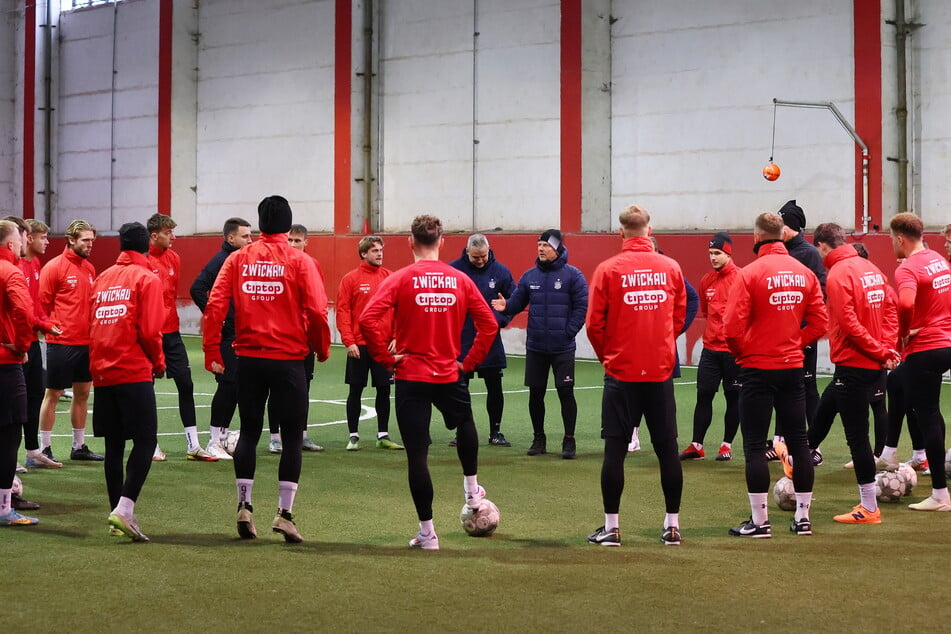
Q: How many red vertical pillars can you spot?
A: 5